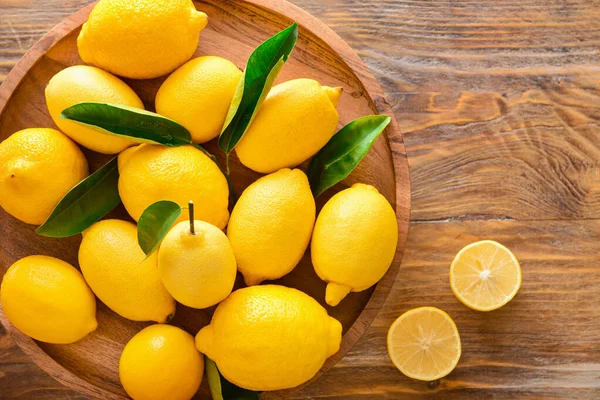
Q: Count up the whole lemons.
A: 13